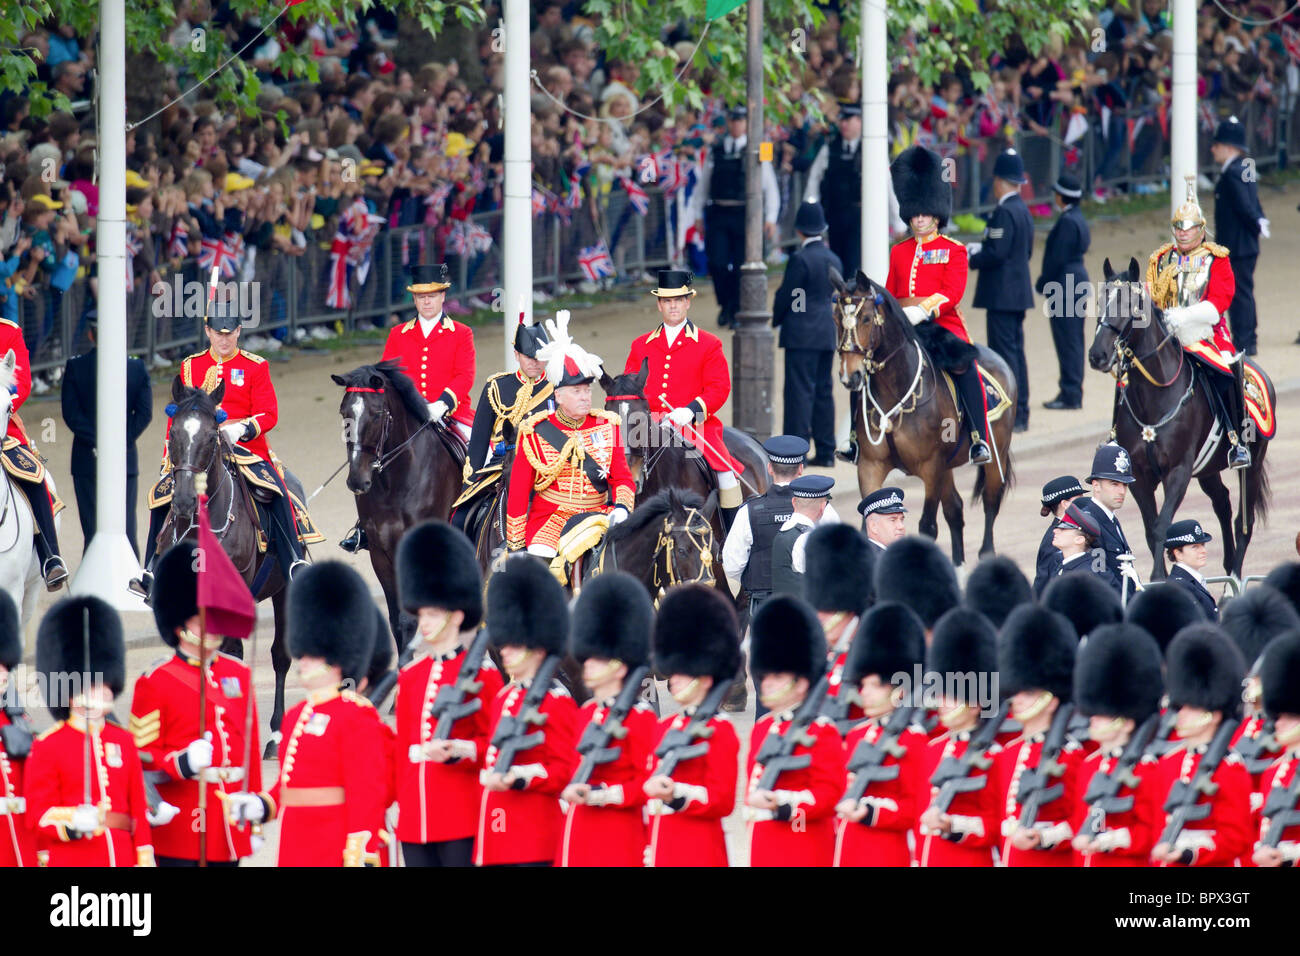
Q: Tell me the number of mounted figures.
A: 8